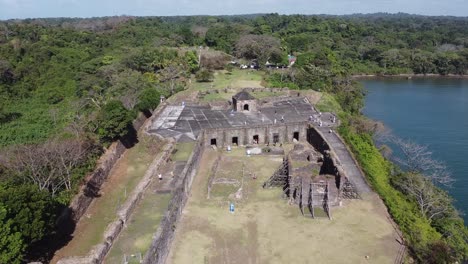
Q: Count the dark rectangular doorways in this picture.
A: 5